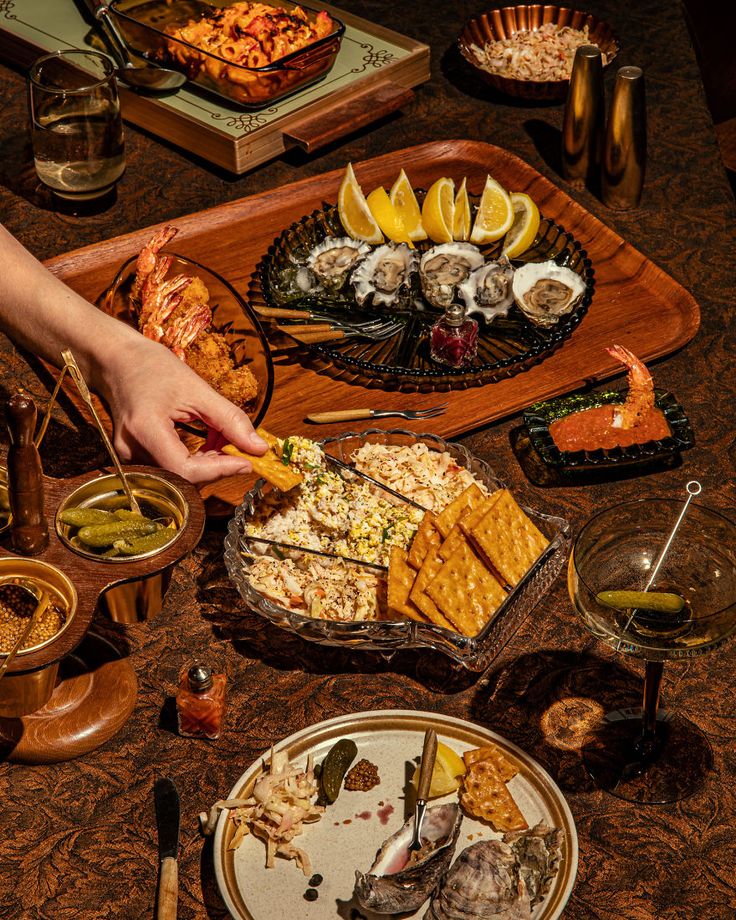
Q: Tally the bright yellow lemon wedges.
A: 8